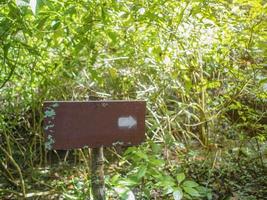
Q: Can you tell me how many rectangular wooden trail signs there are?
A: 1